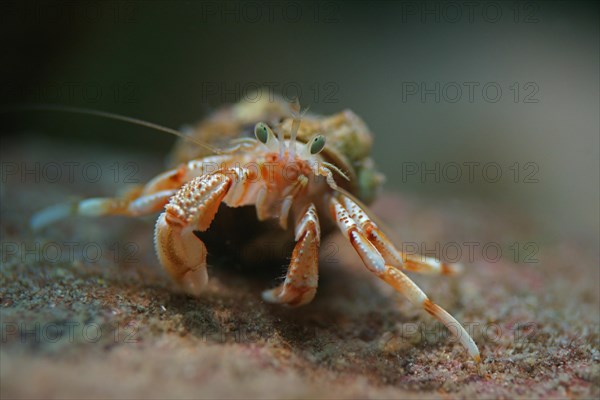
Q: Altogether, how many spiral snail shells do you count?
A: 1